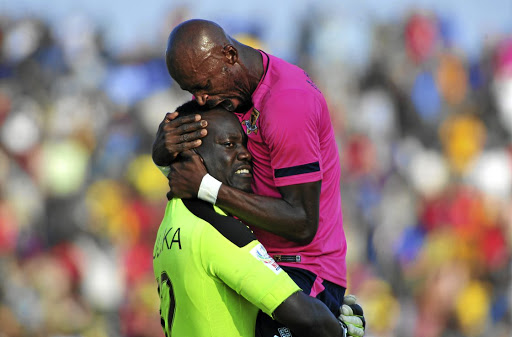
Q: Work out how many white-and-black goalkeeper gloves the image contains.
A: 1